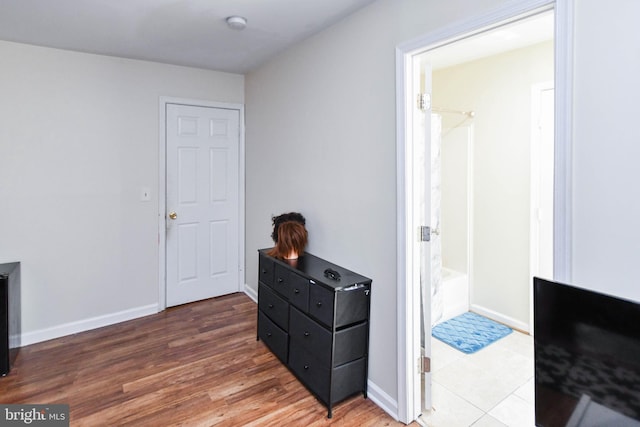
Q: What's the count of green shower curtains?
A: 0